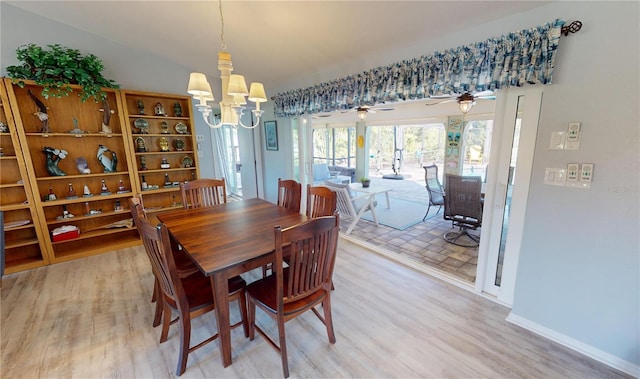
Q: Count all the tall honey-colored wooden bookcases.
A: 3